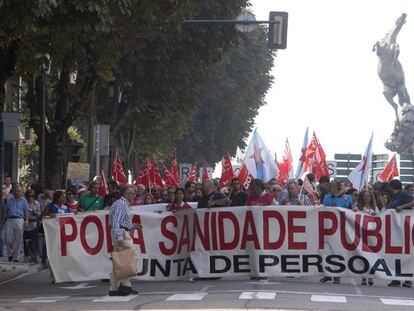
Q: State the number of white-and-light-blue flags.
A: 3